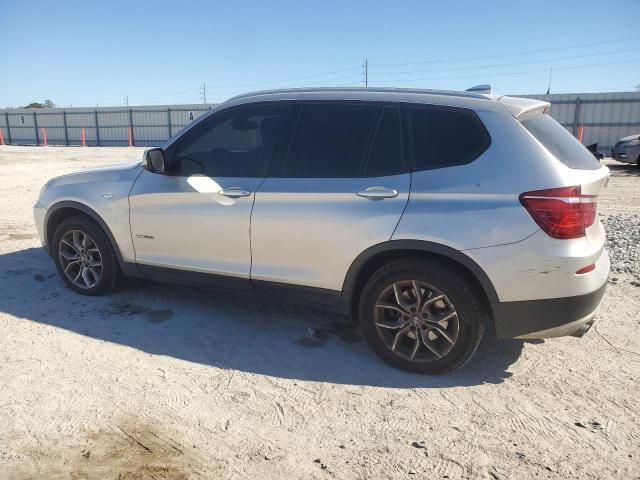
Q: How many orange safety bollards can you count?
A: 5